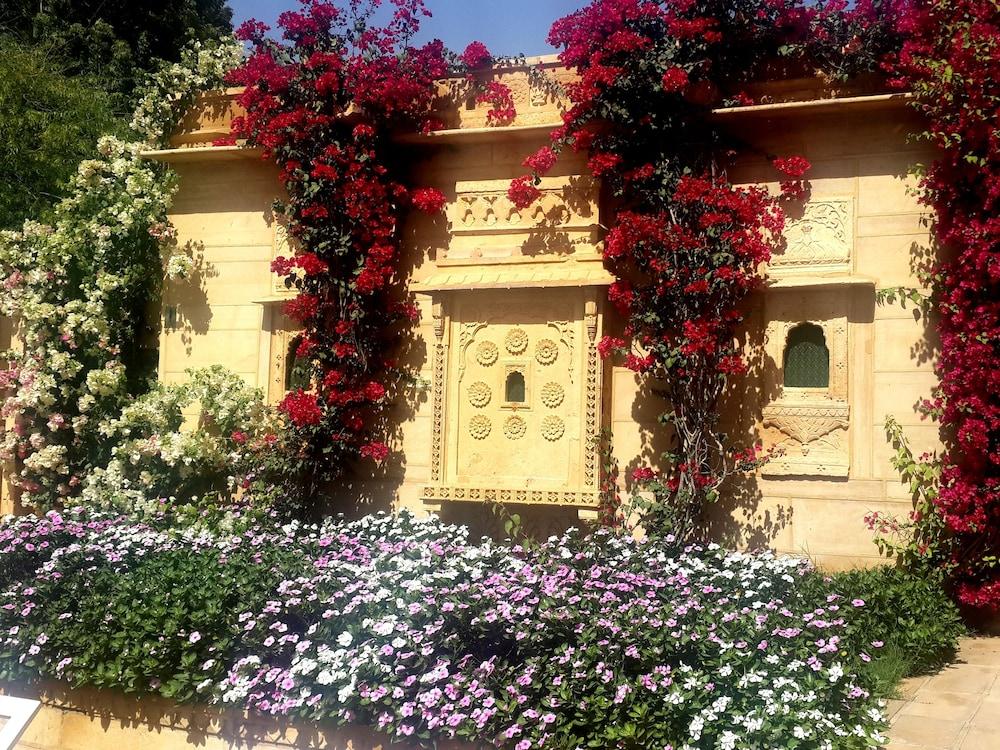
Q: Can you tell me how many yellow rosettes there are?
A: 8